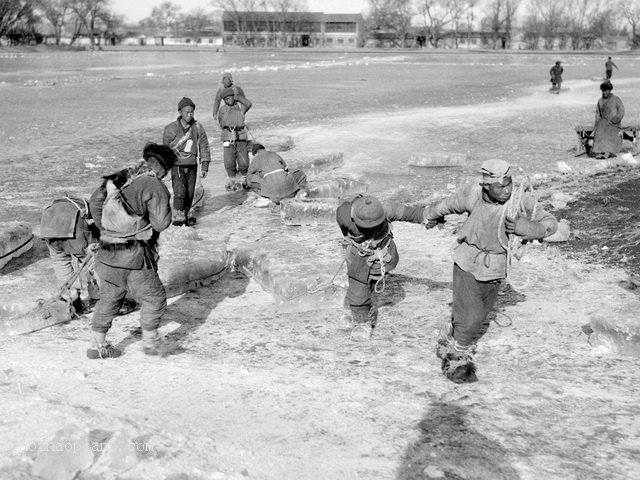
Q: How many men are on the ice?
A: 11